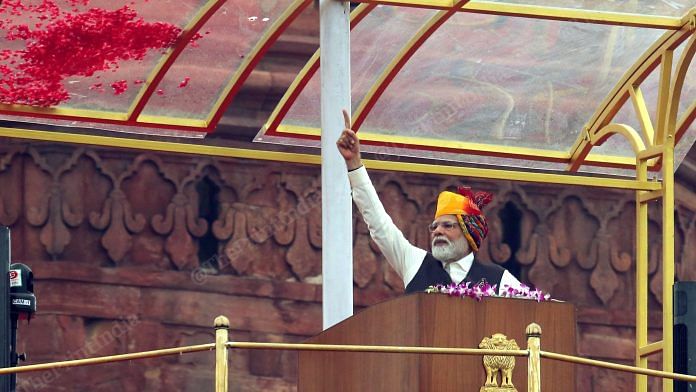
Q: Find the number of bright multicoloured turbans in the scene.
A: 1